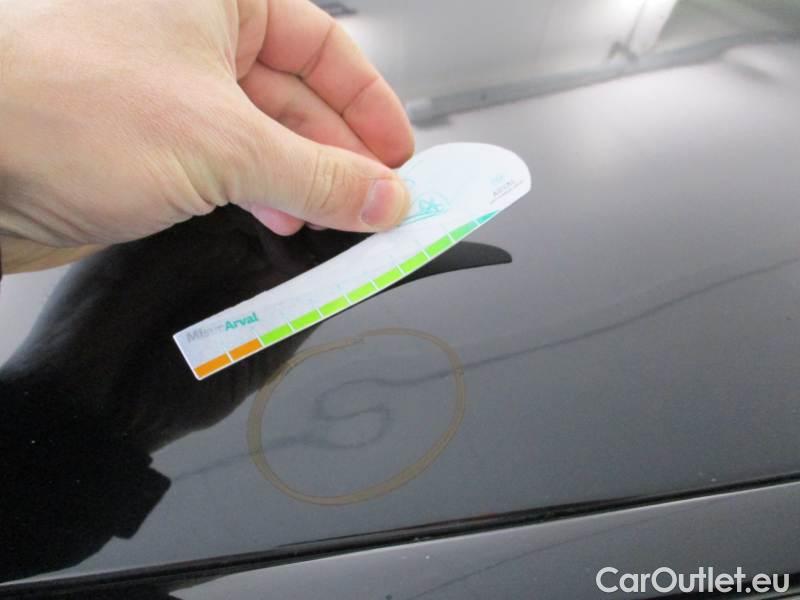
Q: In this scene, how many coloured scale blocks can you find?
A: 11